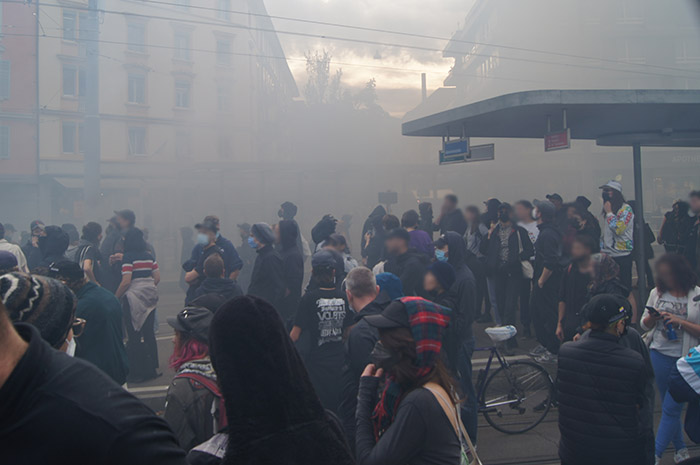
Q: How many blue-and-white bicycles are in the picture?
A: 1